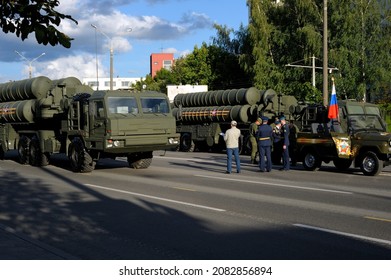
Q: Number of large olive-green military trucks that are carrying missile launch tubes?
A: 2